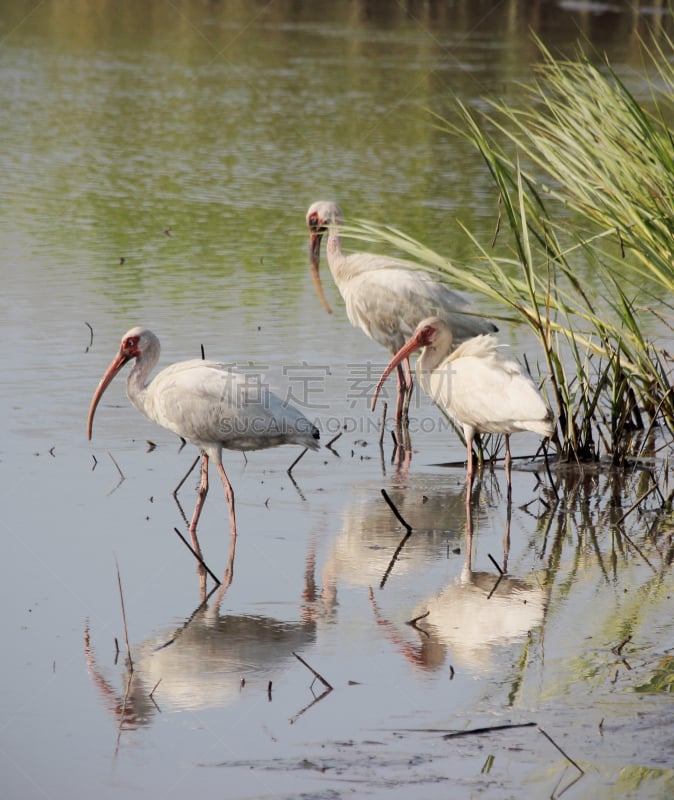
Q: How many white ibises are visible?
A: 3